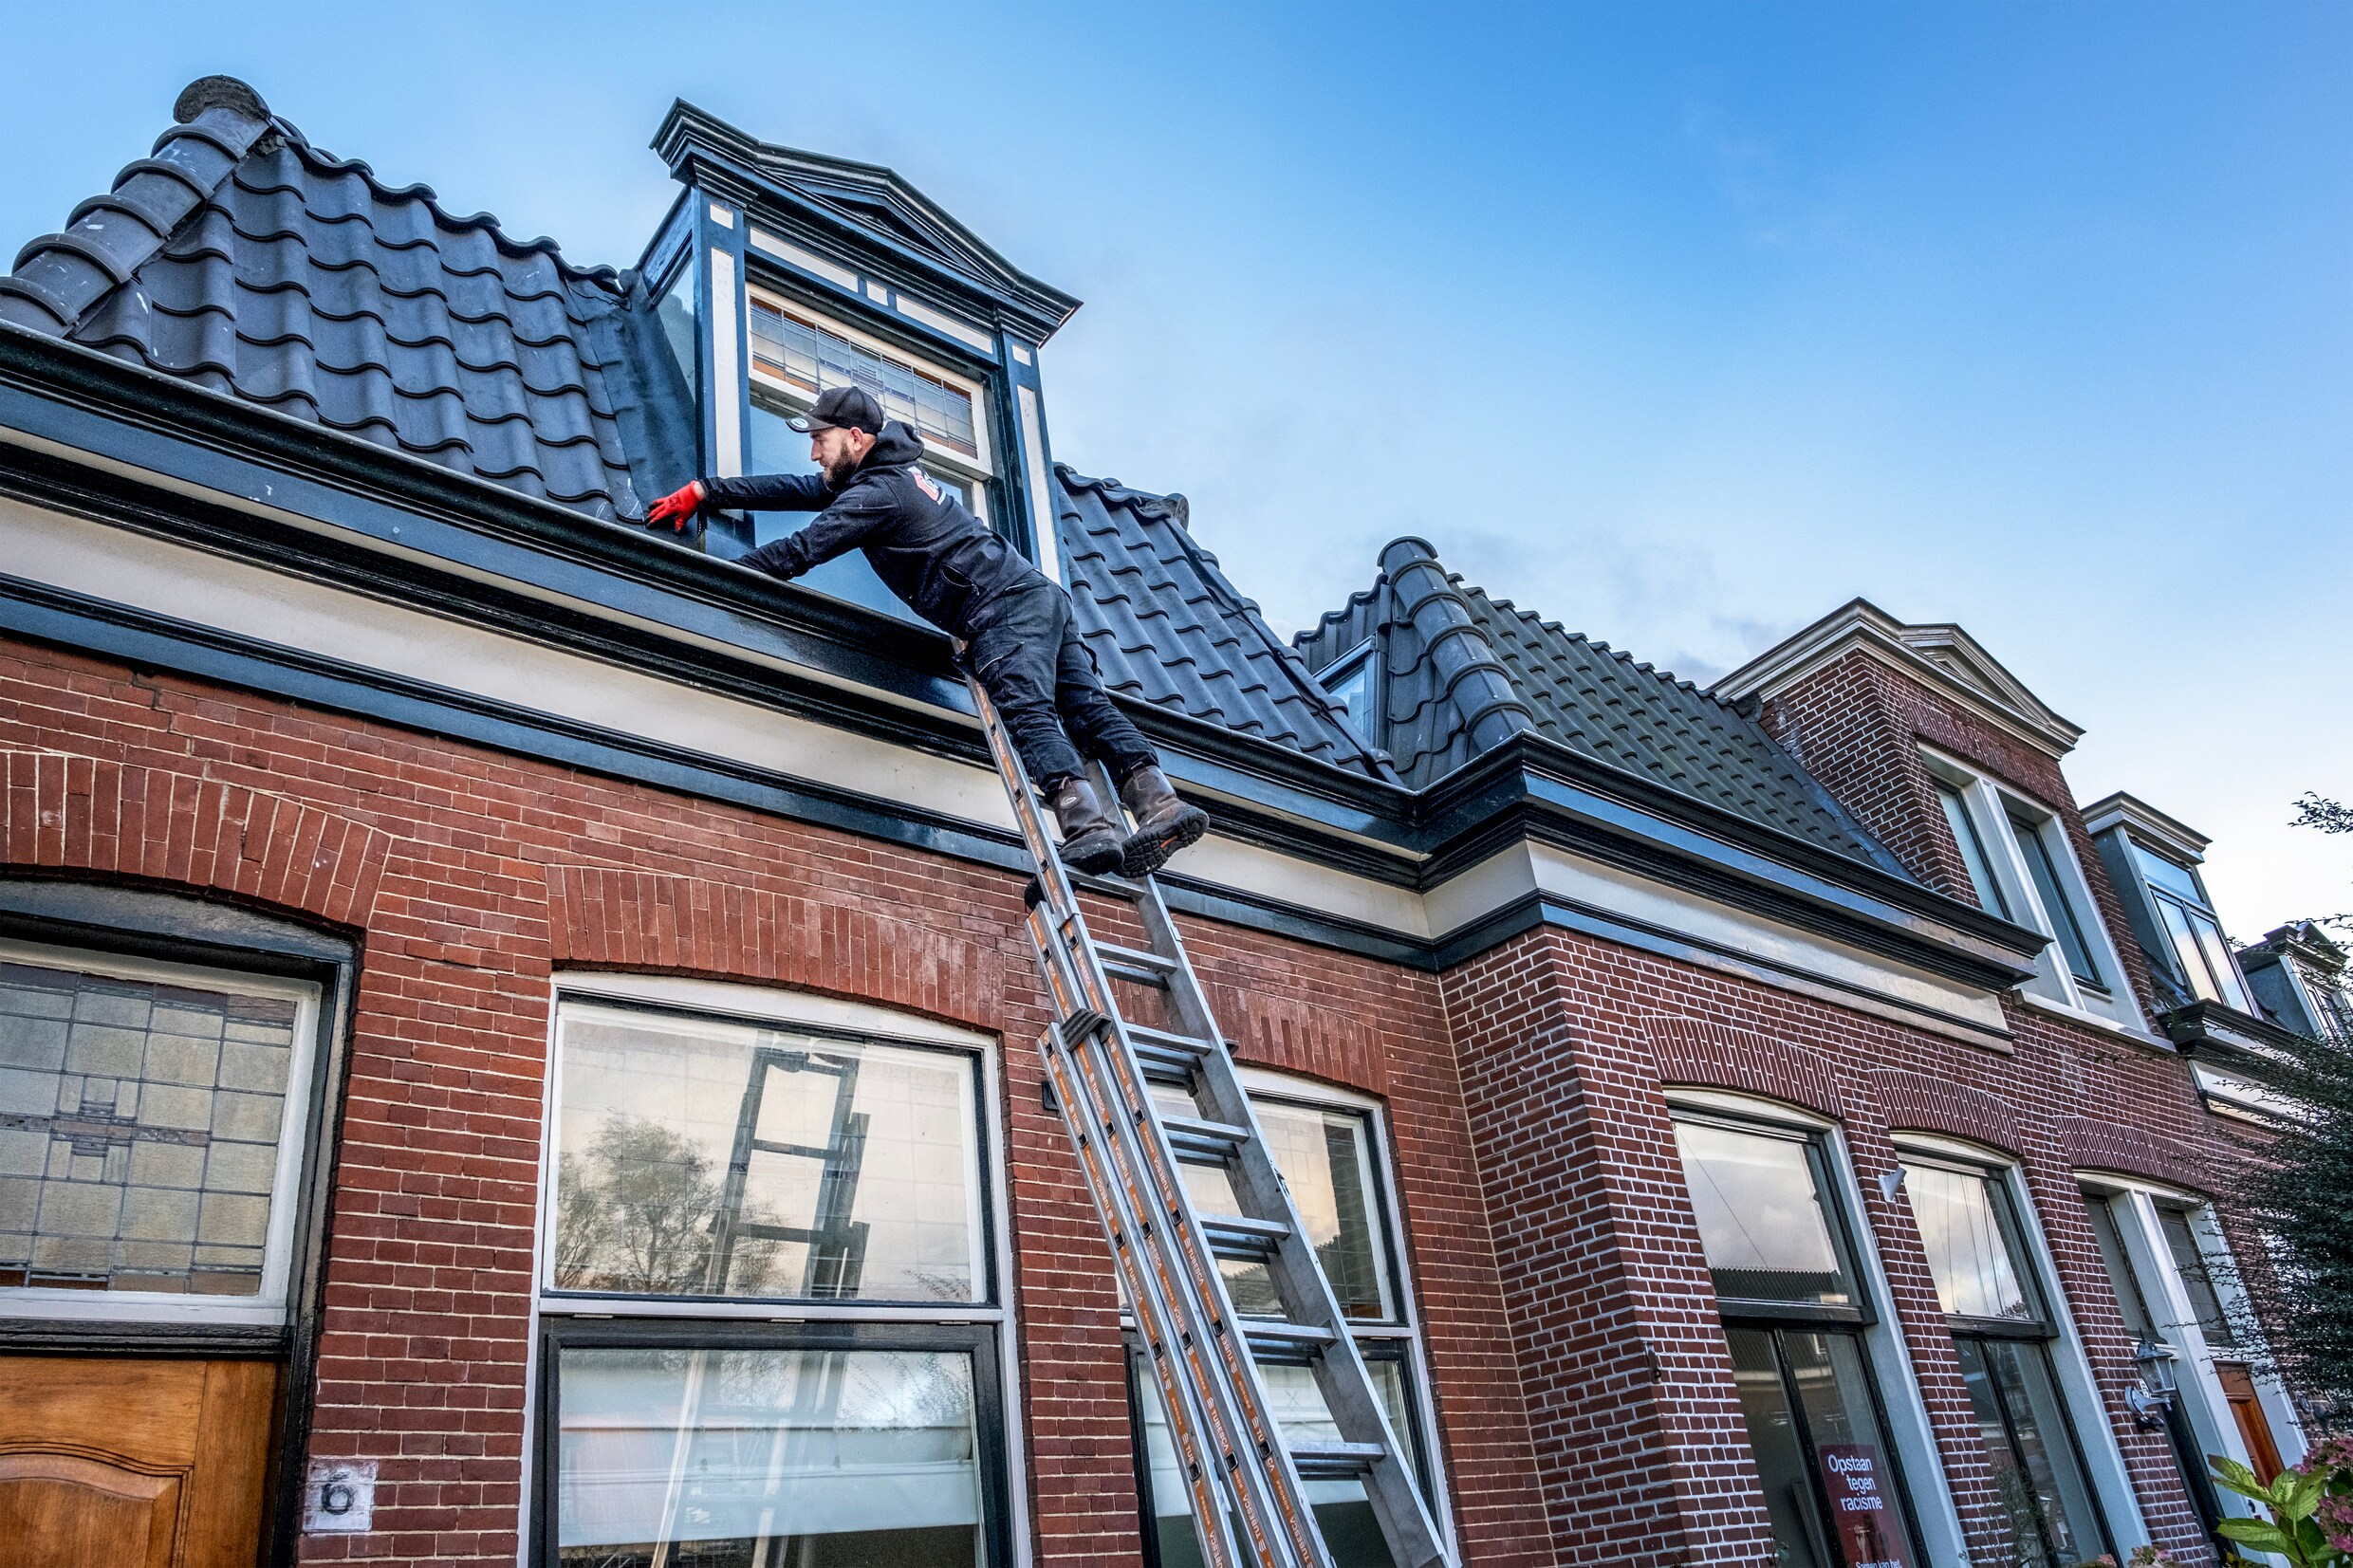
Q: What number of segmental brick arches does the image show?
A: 6